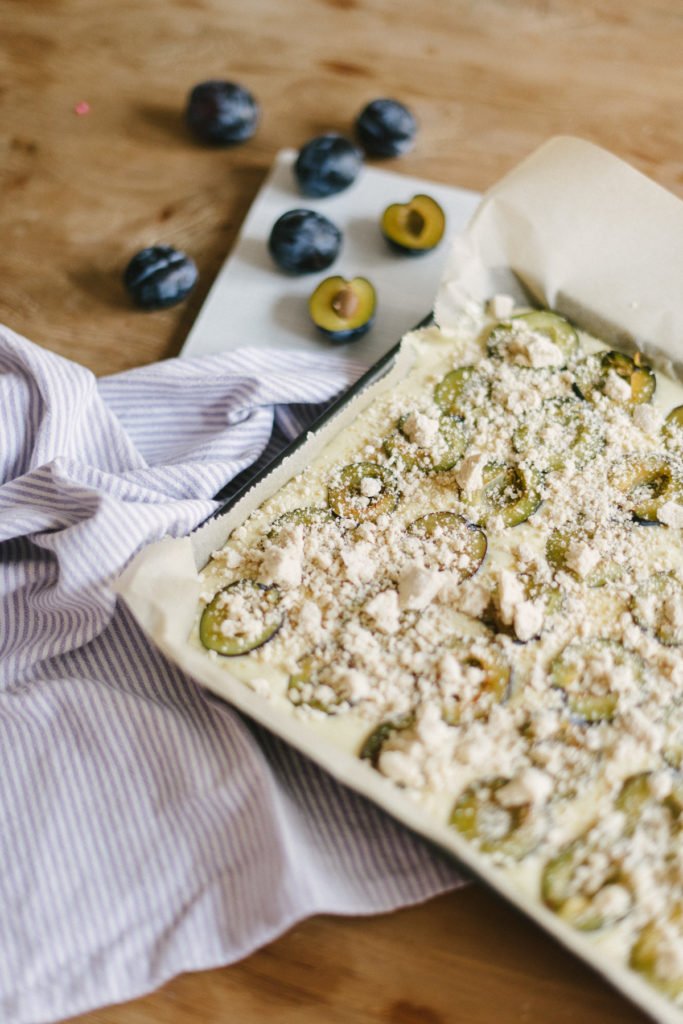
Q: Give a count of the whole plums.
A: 5